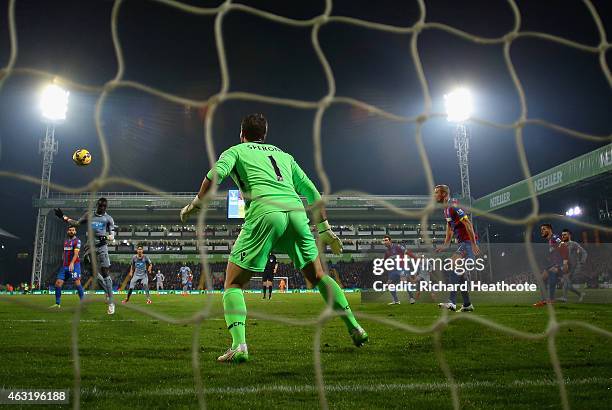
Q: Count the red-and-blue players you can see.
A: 4